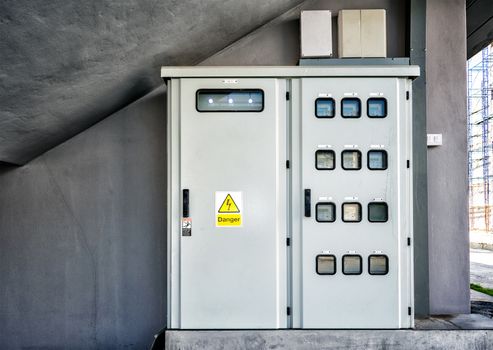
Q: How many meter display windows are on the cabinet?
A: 12